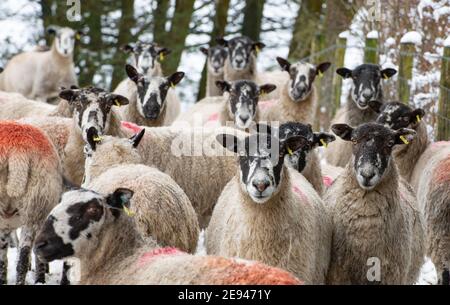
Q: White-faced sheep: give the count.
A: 1